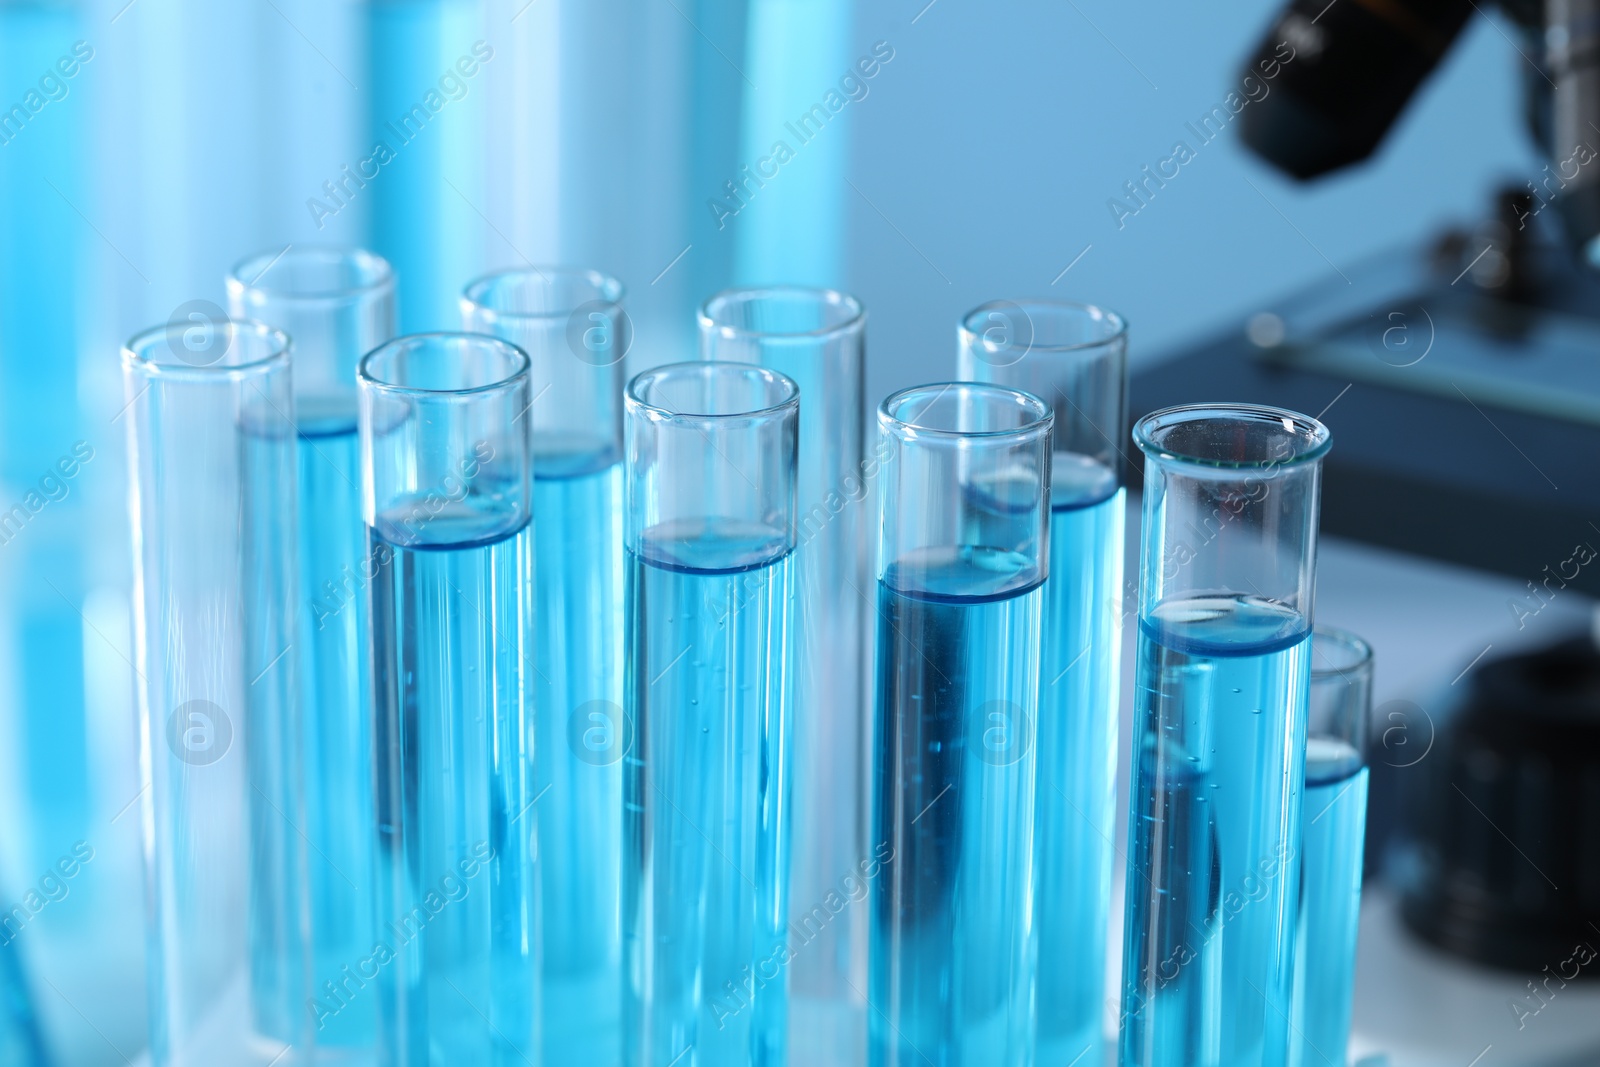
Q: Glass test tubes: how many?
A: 10